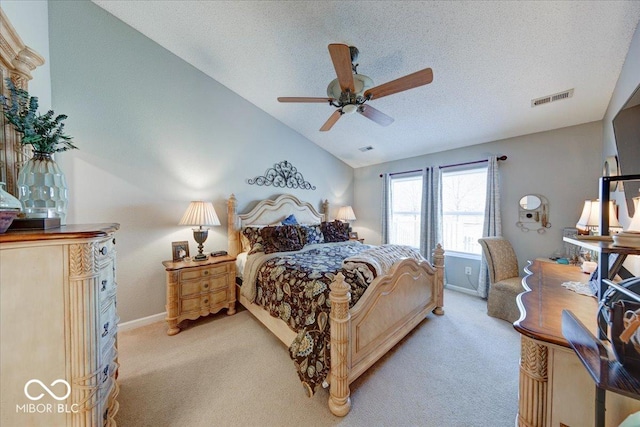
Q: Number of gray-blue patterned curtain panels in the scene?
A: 3